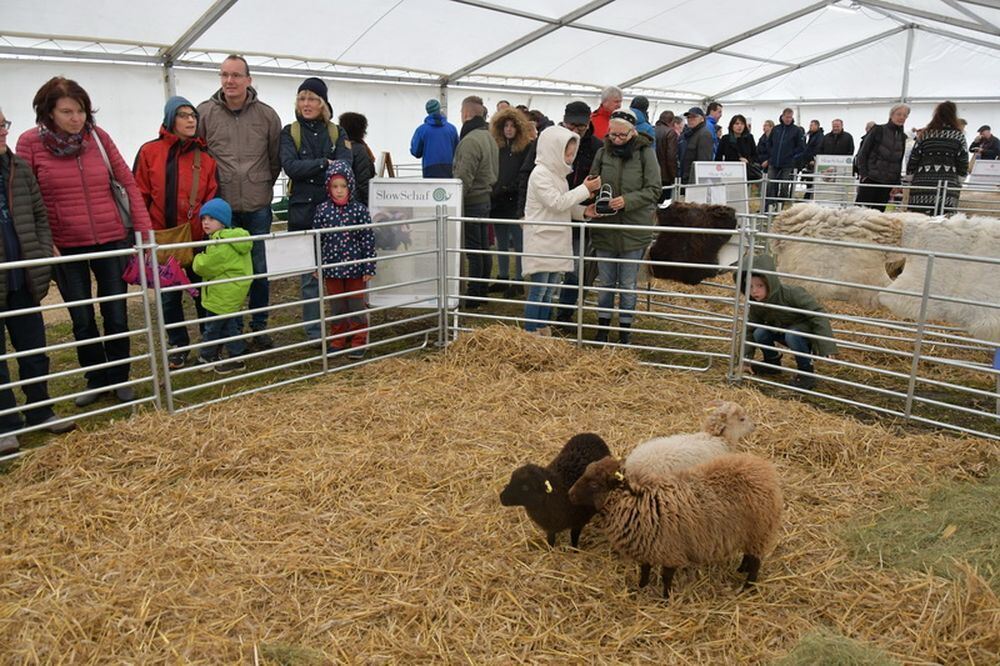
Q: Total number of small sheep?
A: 3